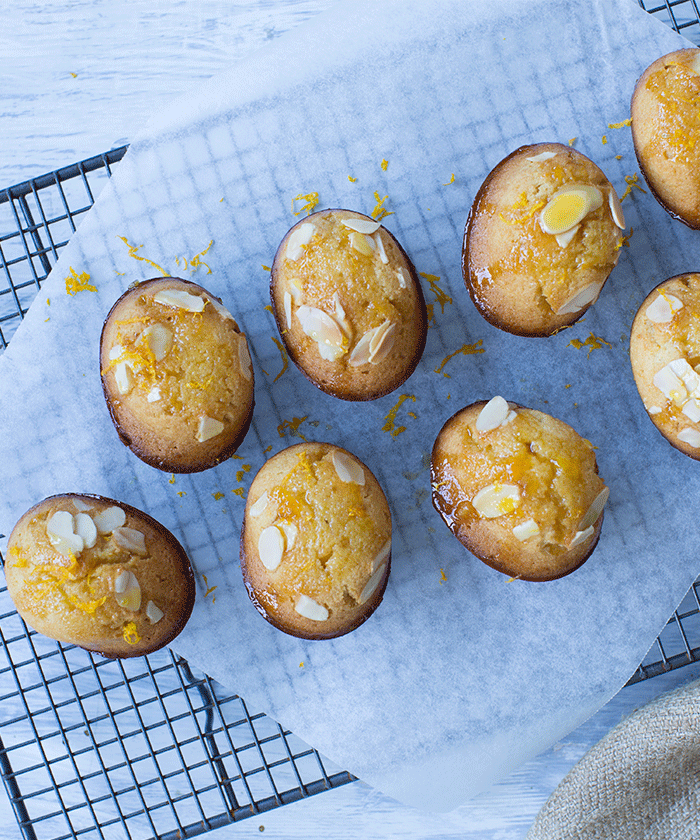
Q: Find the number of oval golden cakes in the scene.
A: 8